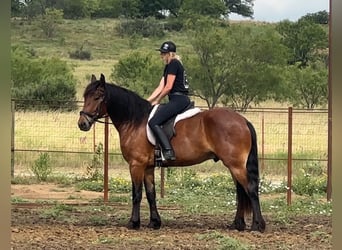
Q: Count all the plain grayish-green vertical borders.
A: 2